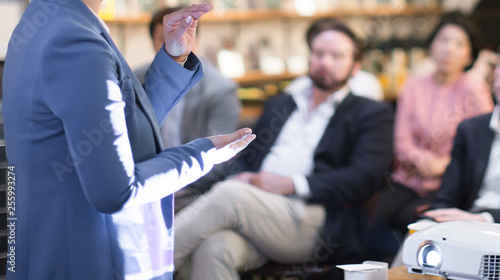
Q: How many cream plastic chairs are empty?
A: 0